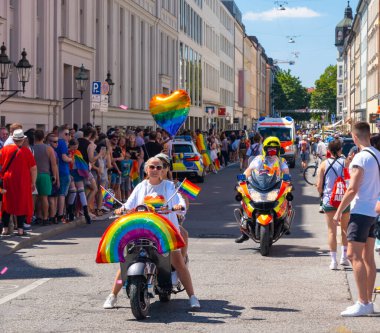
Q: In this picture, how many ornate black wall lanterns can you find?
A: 4